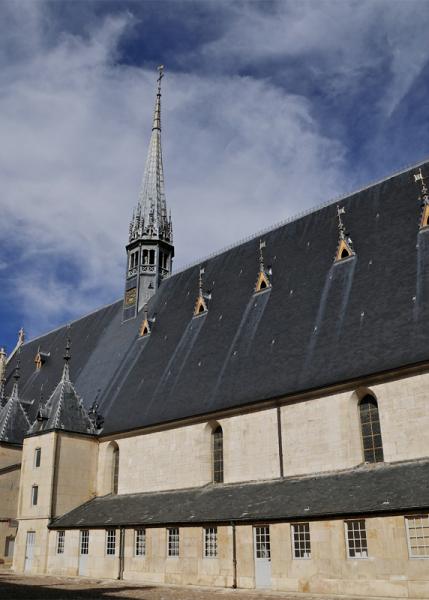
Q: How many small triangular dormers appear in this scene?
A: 6